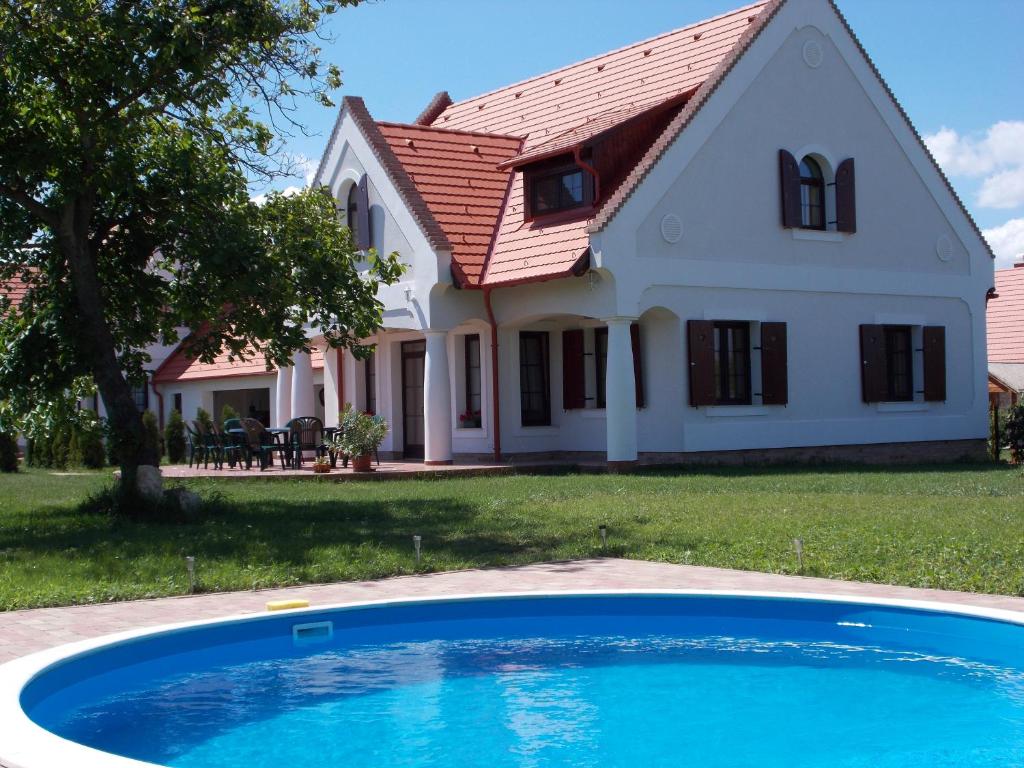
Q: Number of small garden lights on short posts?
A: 4